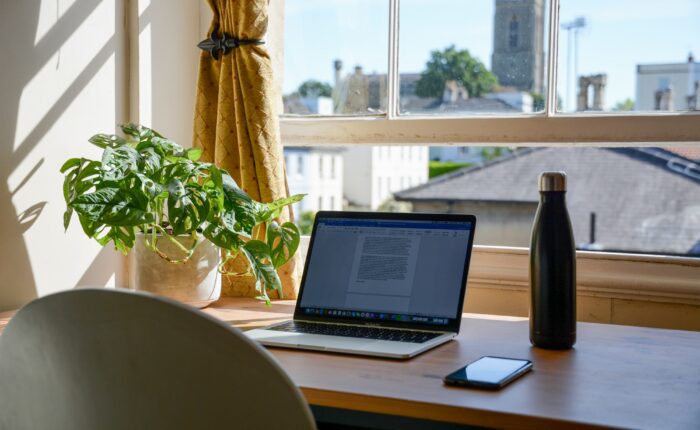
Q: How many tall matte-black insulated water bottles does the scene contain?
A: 1